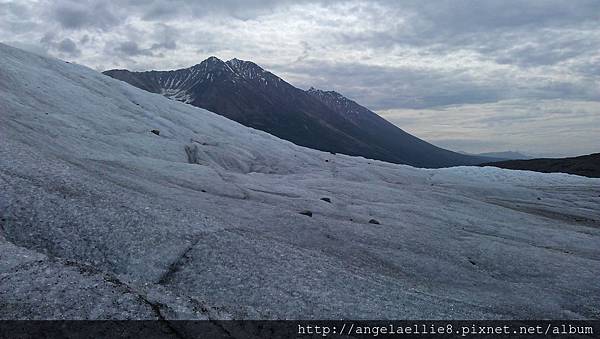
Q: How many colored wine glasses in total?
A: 0